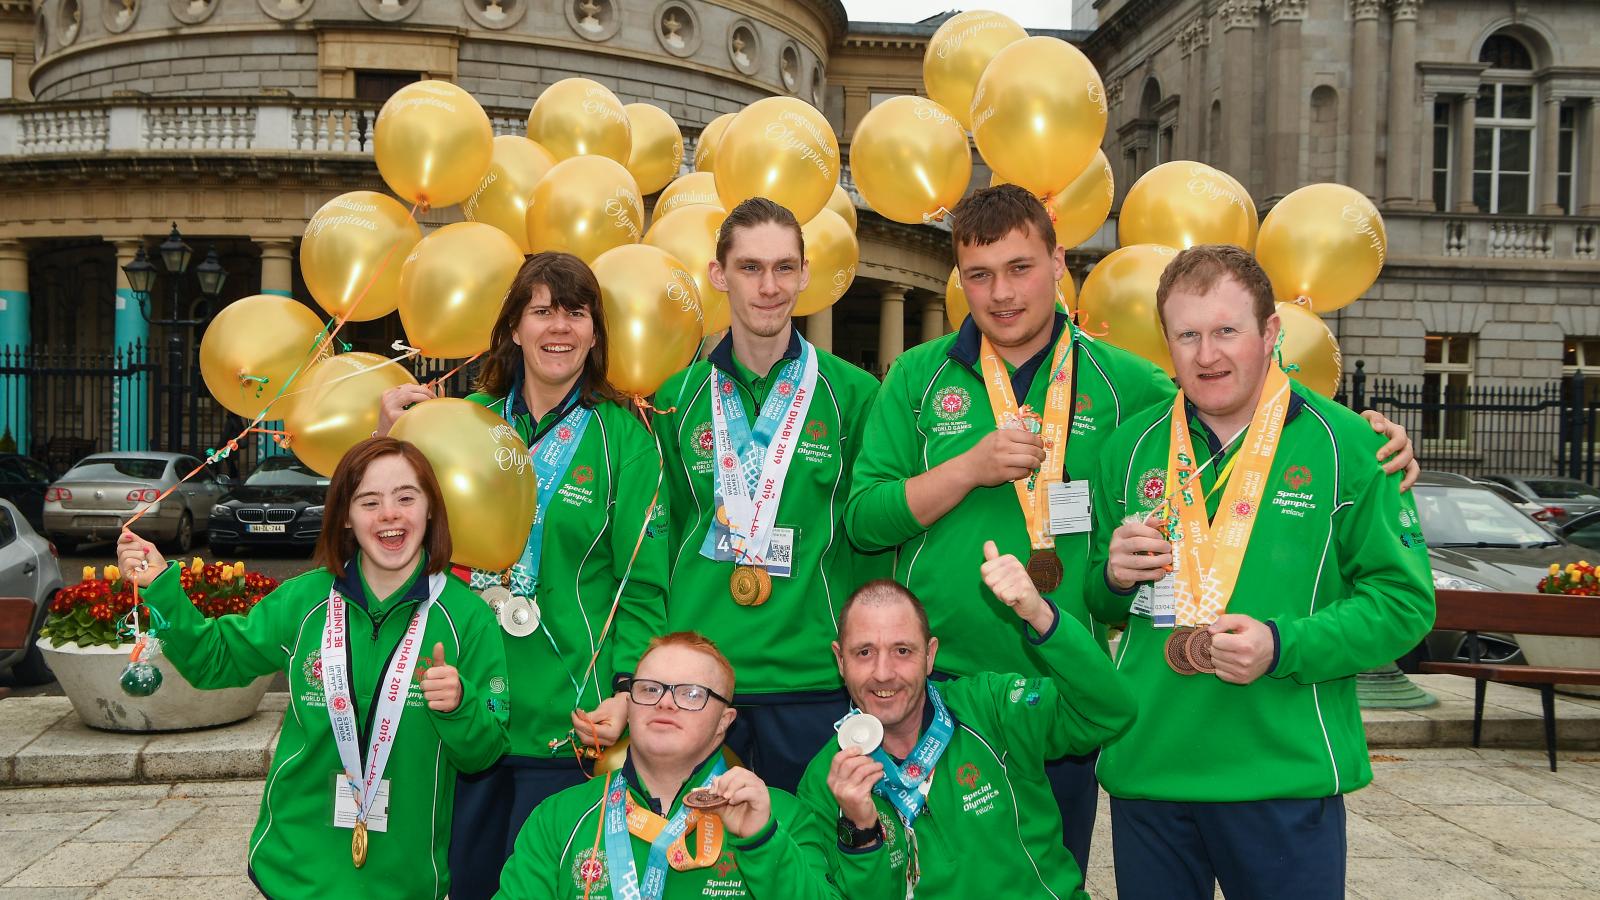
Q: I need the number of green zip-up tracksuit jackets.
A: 7